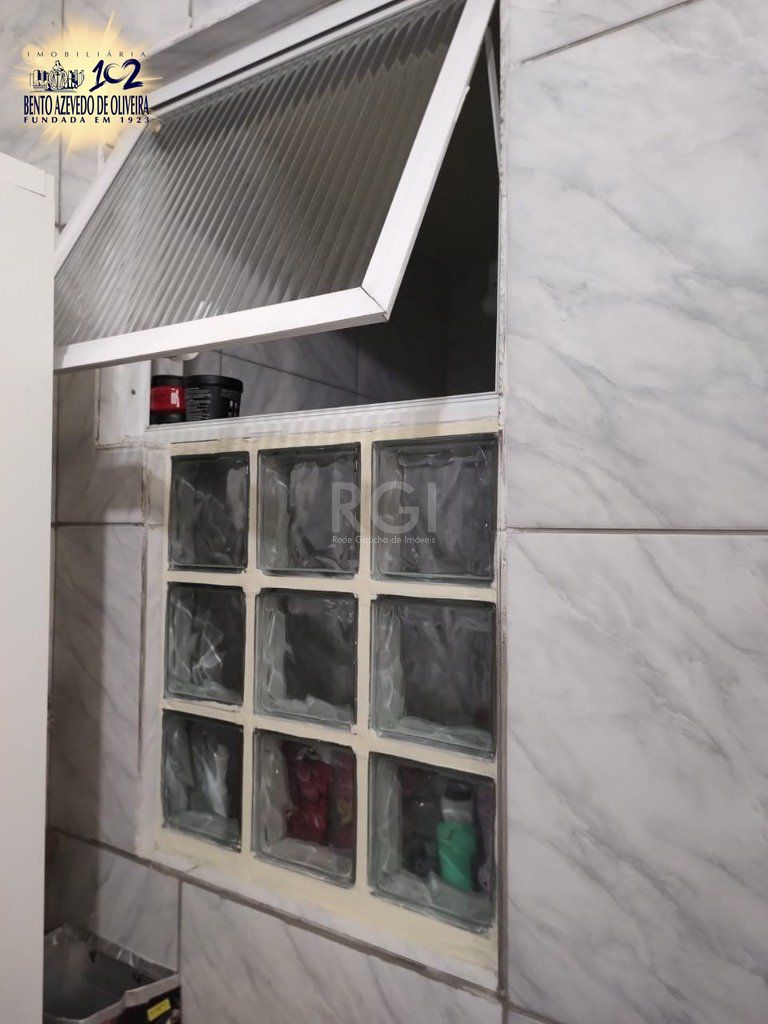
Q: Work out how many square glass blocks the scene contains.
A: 9